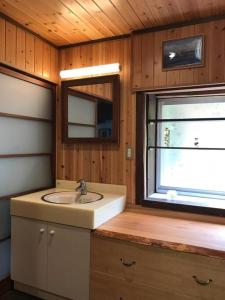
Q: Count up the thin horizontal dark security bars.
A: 2